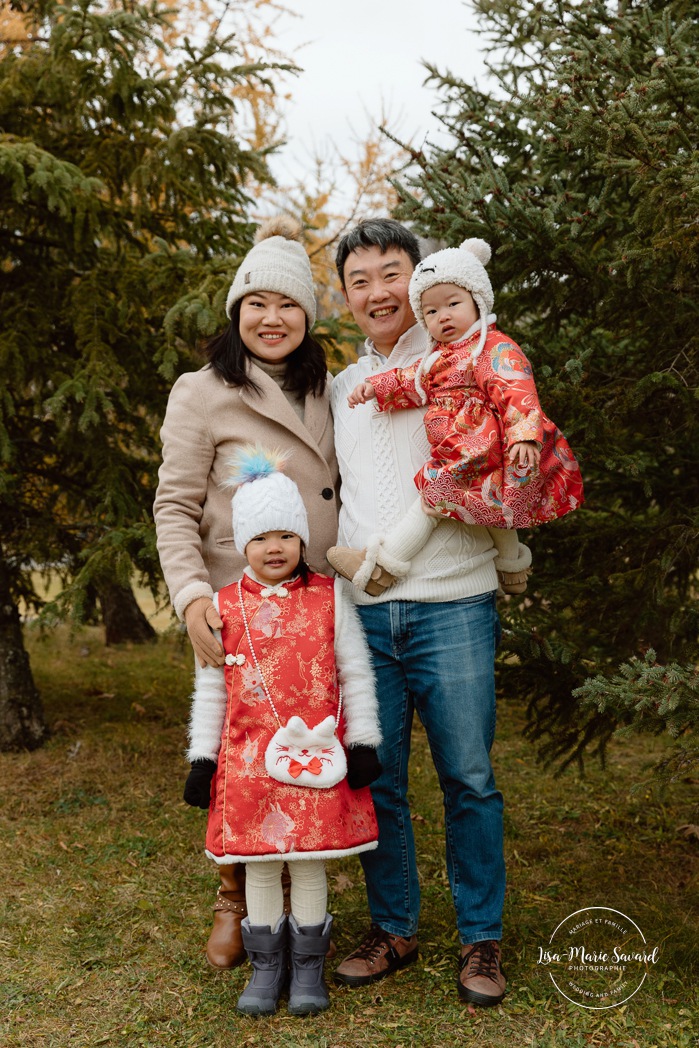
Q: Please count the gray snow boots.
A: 2